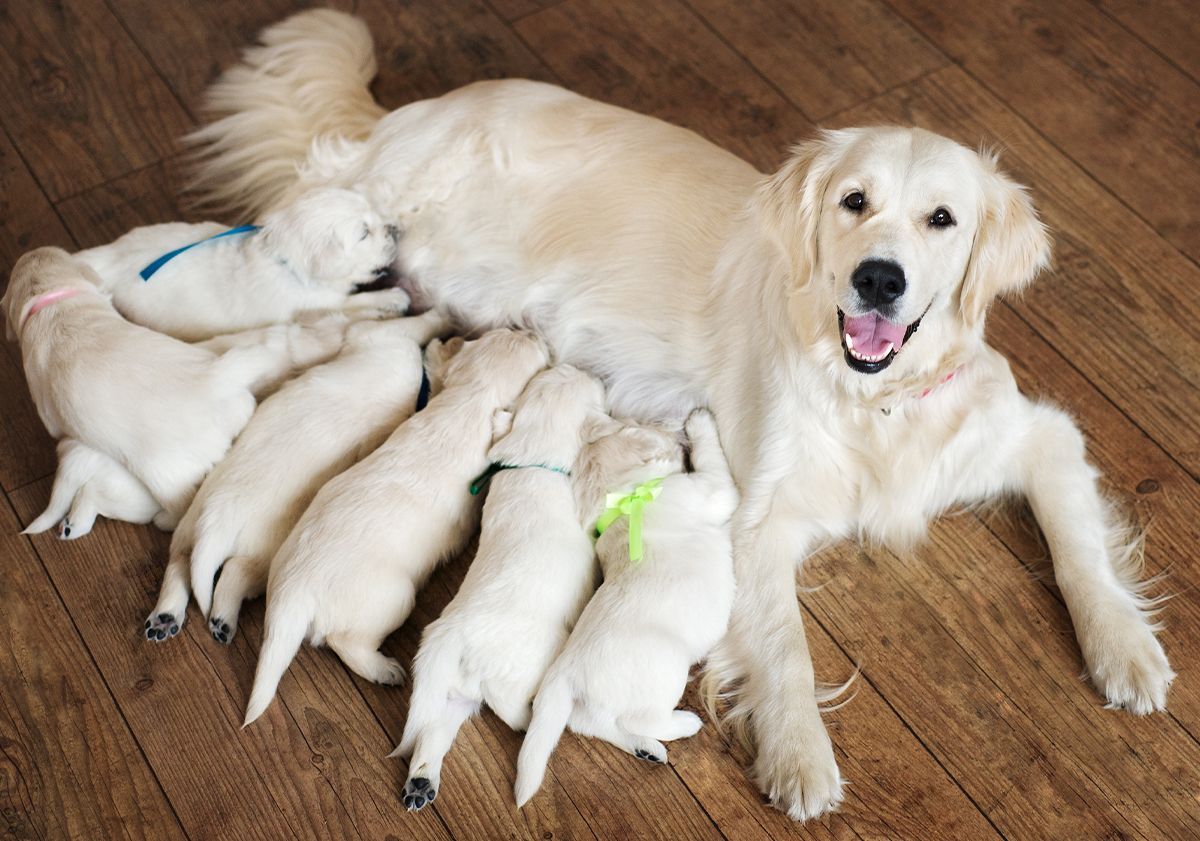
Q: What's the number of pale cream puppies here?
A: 7